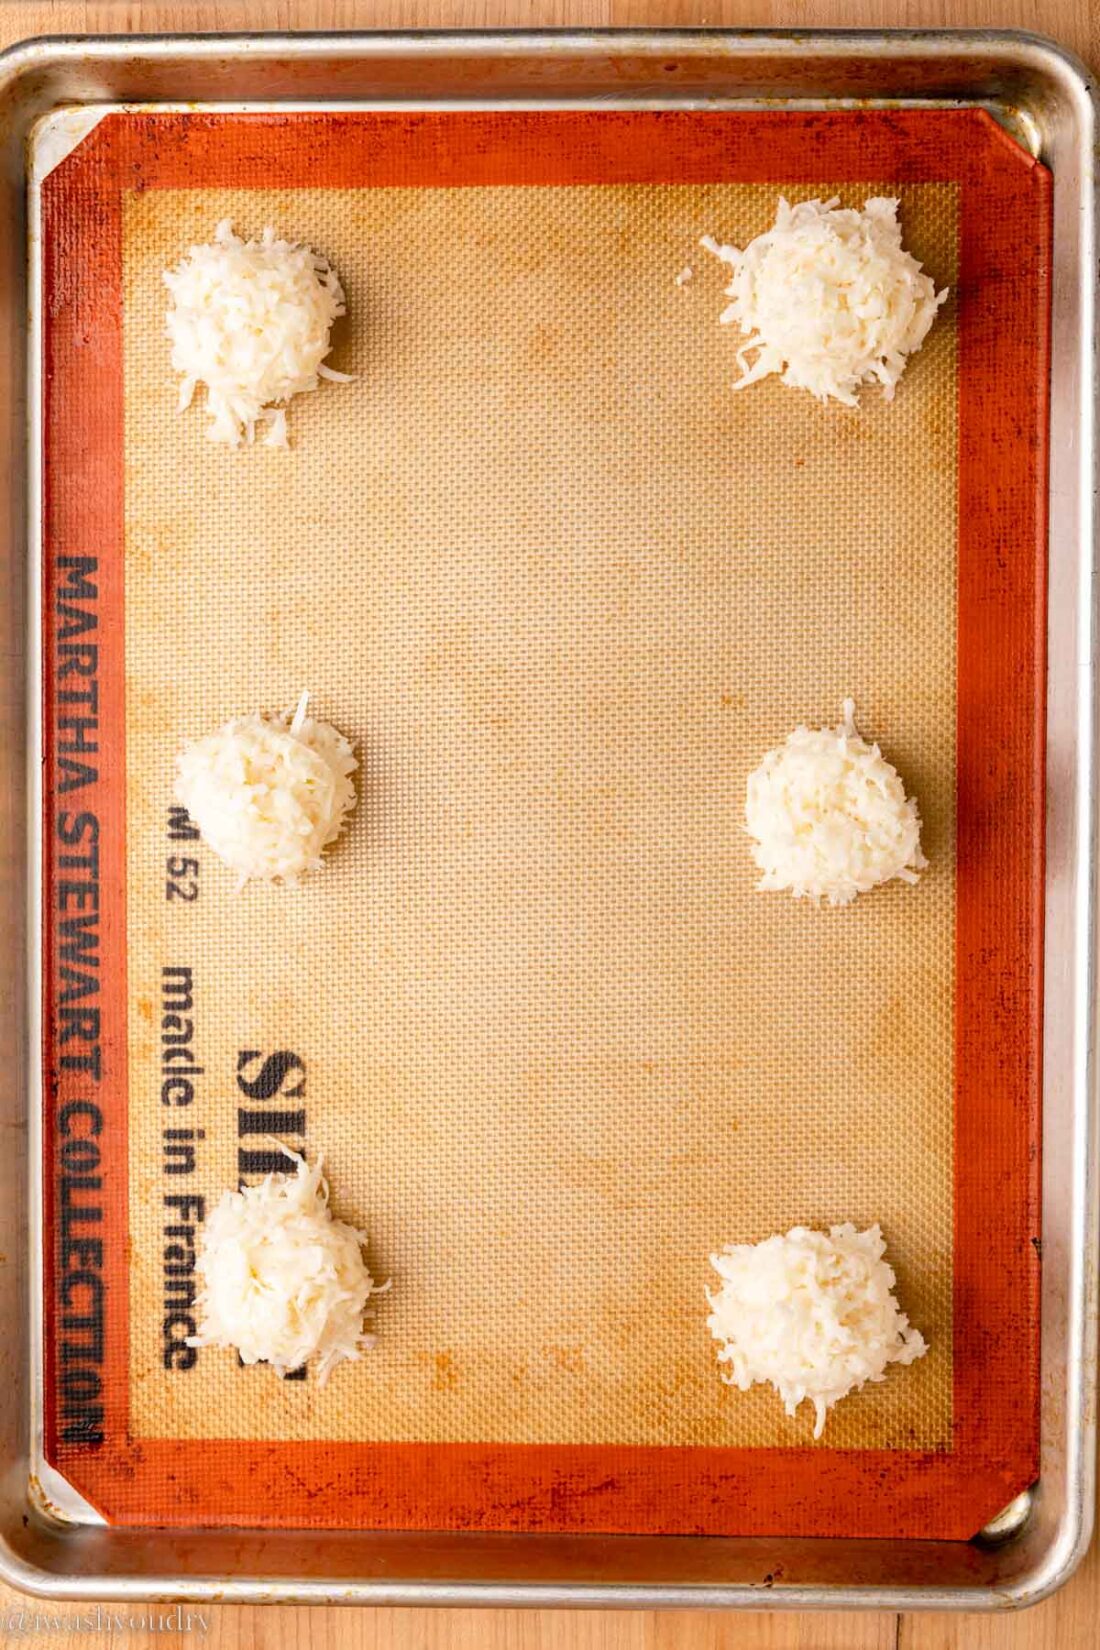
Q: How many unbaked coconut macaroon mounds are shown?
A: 6